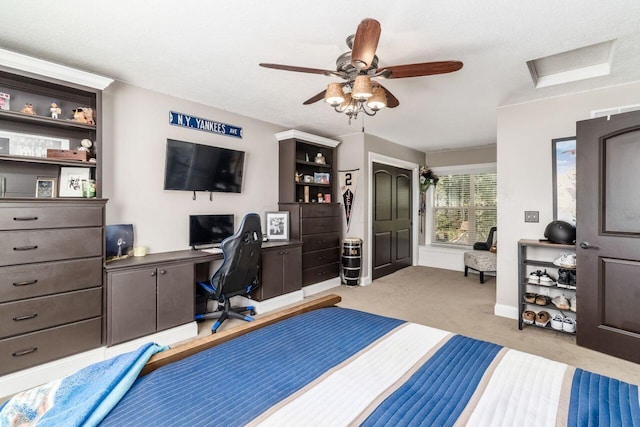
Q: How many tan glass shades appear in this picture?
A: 4